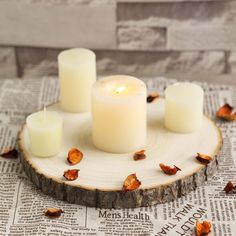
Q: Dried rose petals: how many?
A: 12